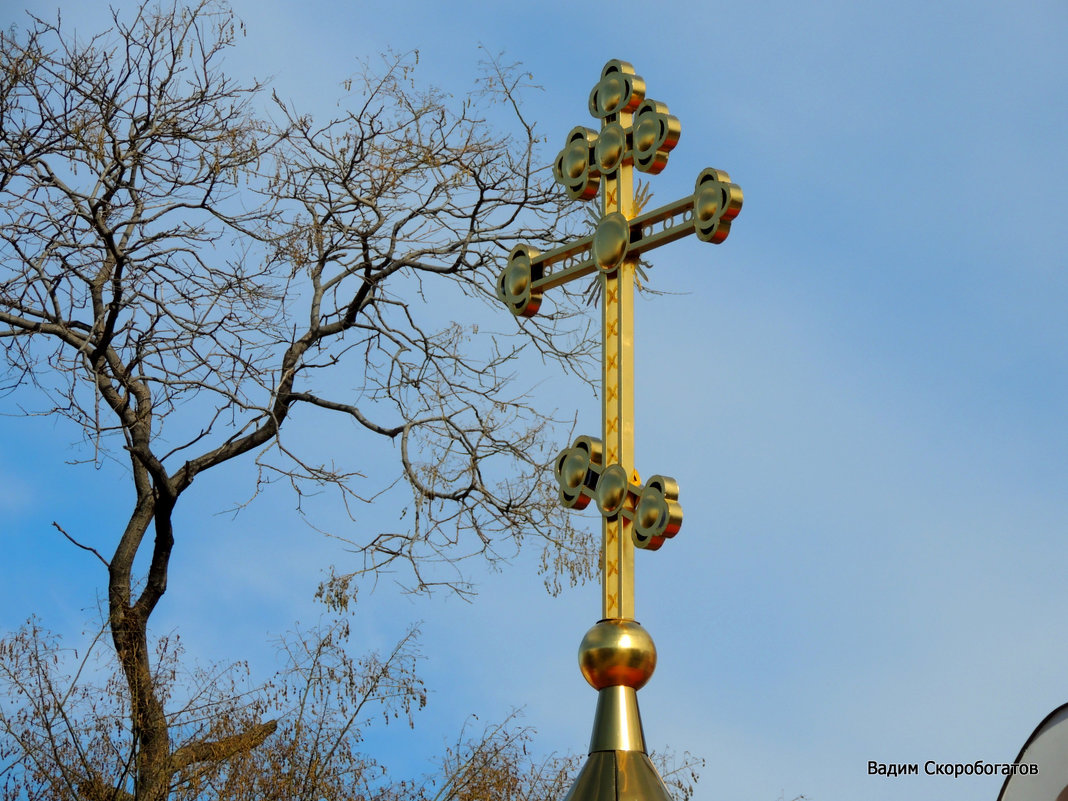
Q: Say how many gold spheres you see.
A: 1